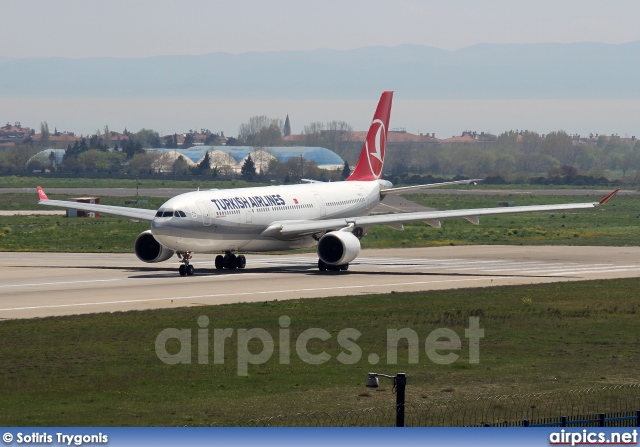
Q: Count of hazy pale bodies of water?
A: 1